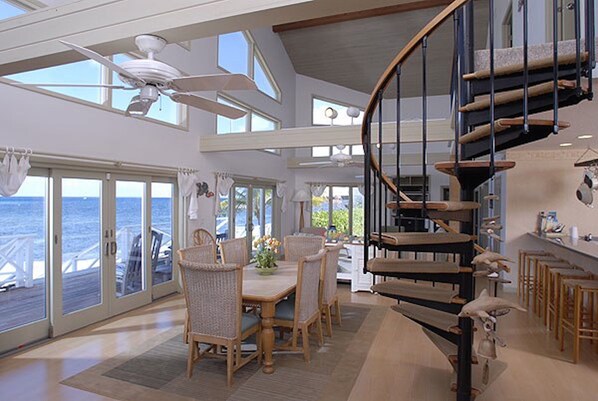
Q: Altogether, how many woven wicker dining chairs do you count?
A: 6